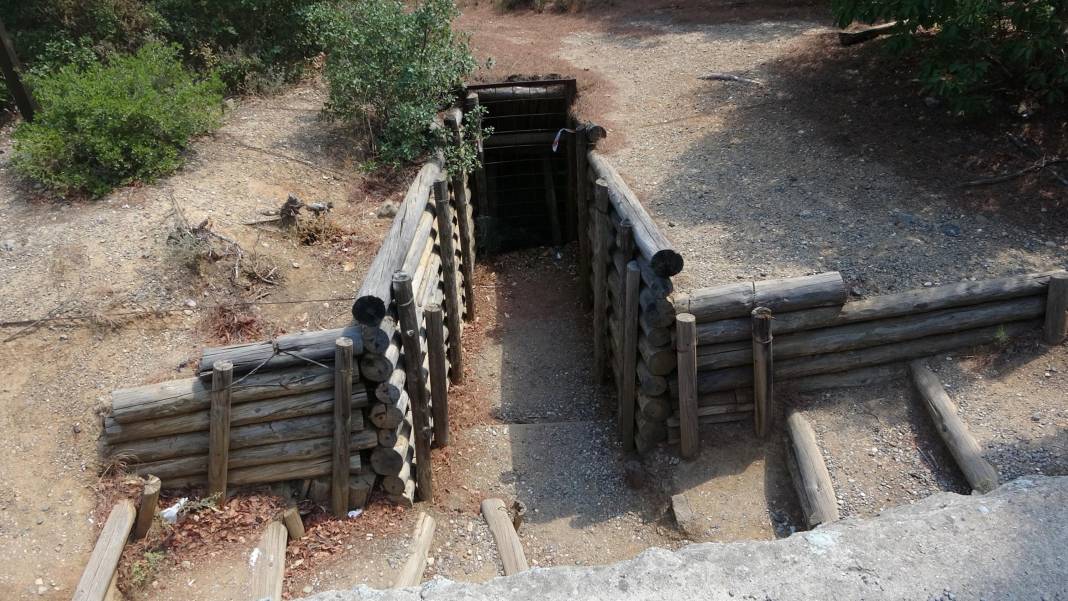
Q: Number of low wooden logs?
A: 6